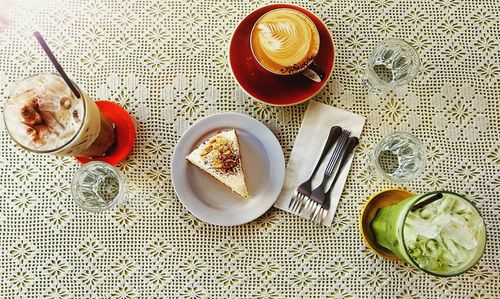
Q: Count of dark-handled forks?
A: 3